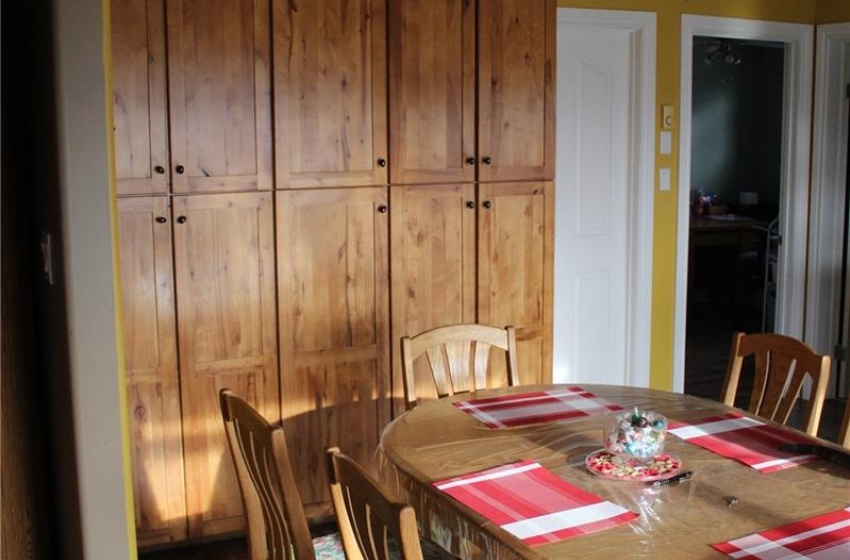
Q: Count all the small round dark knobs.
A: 10